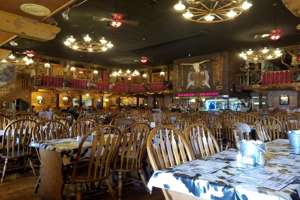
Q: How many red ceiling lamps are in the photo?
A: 4